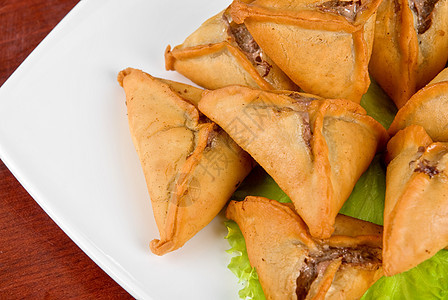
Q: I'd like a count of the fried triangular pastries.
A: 8